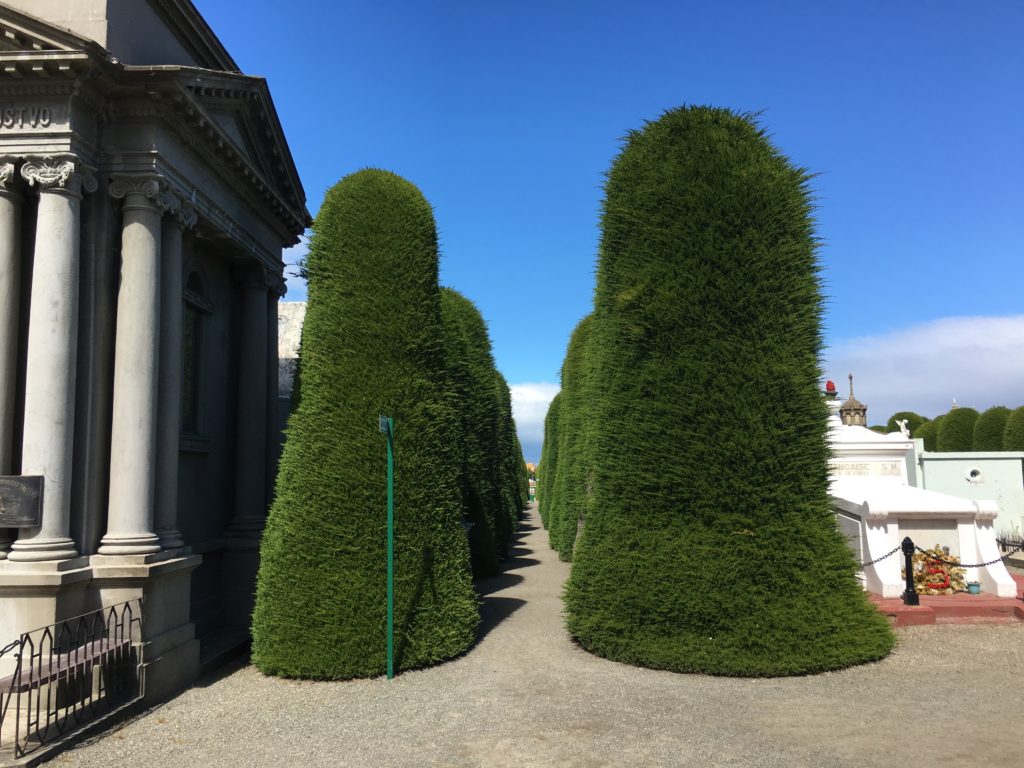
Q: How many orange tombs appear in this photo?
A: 0